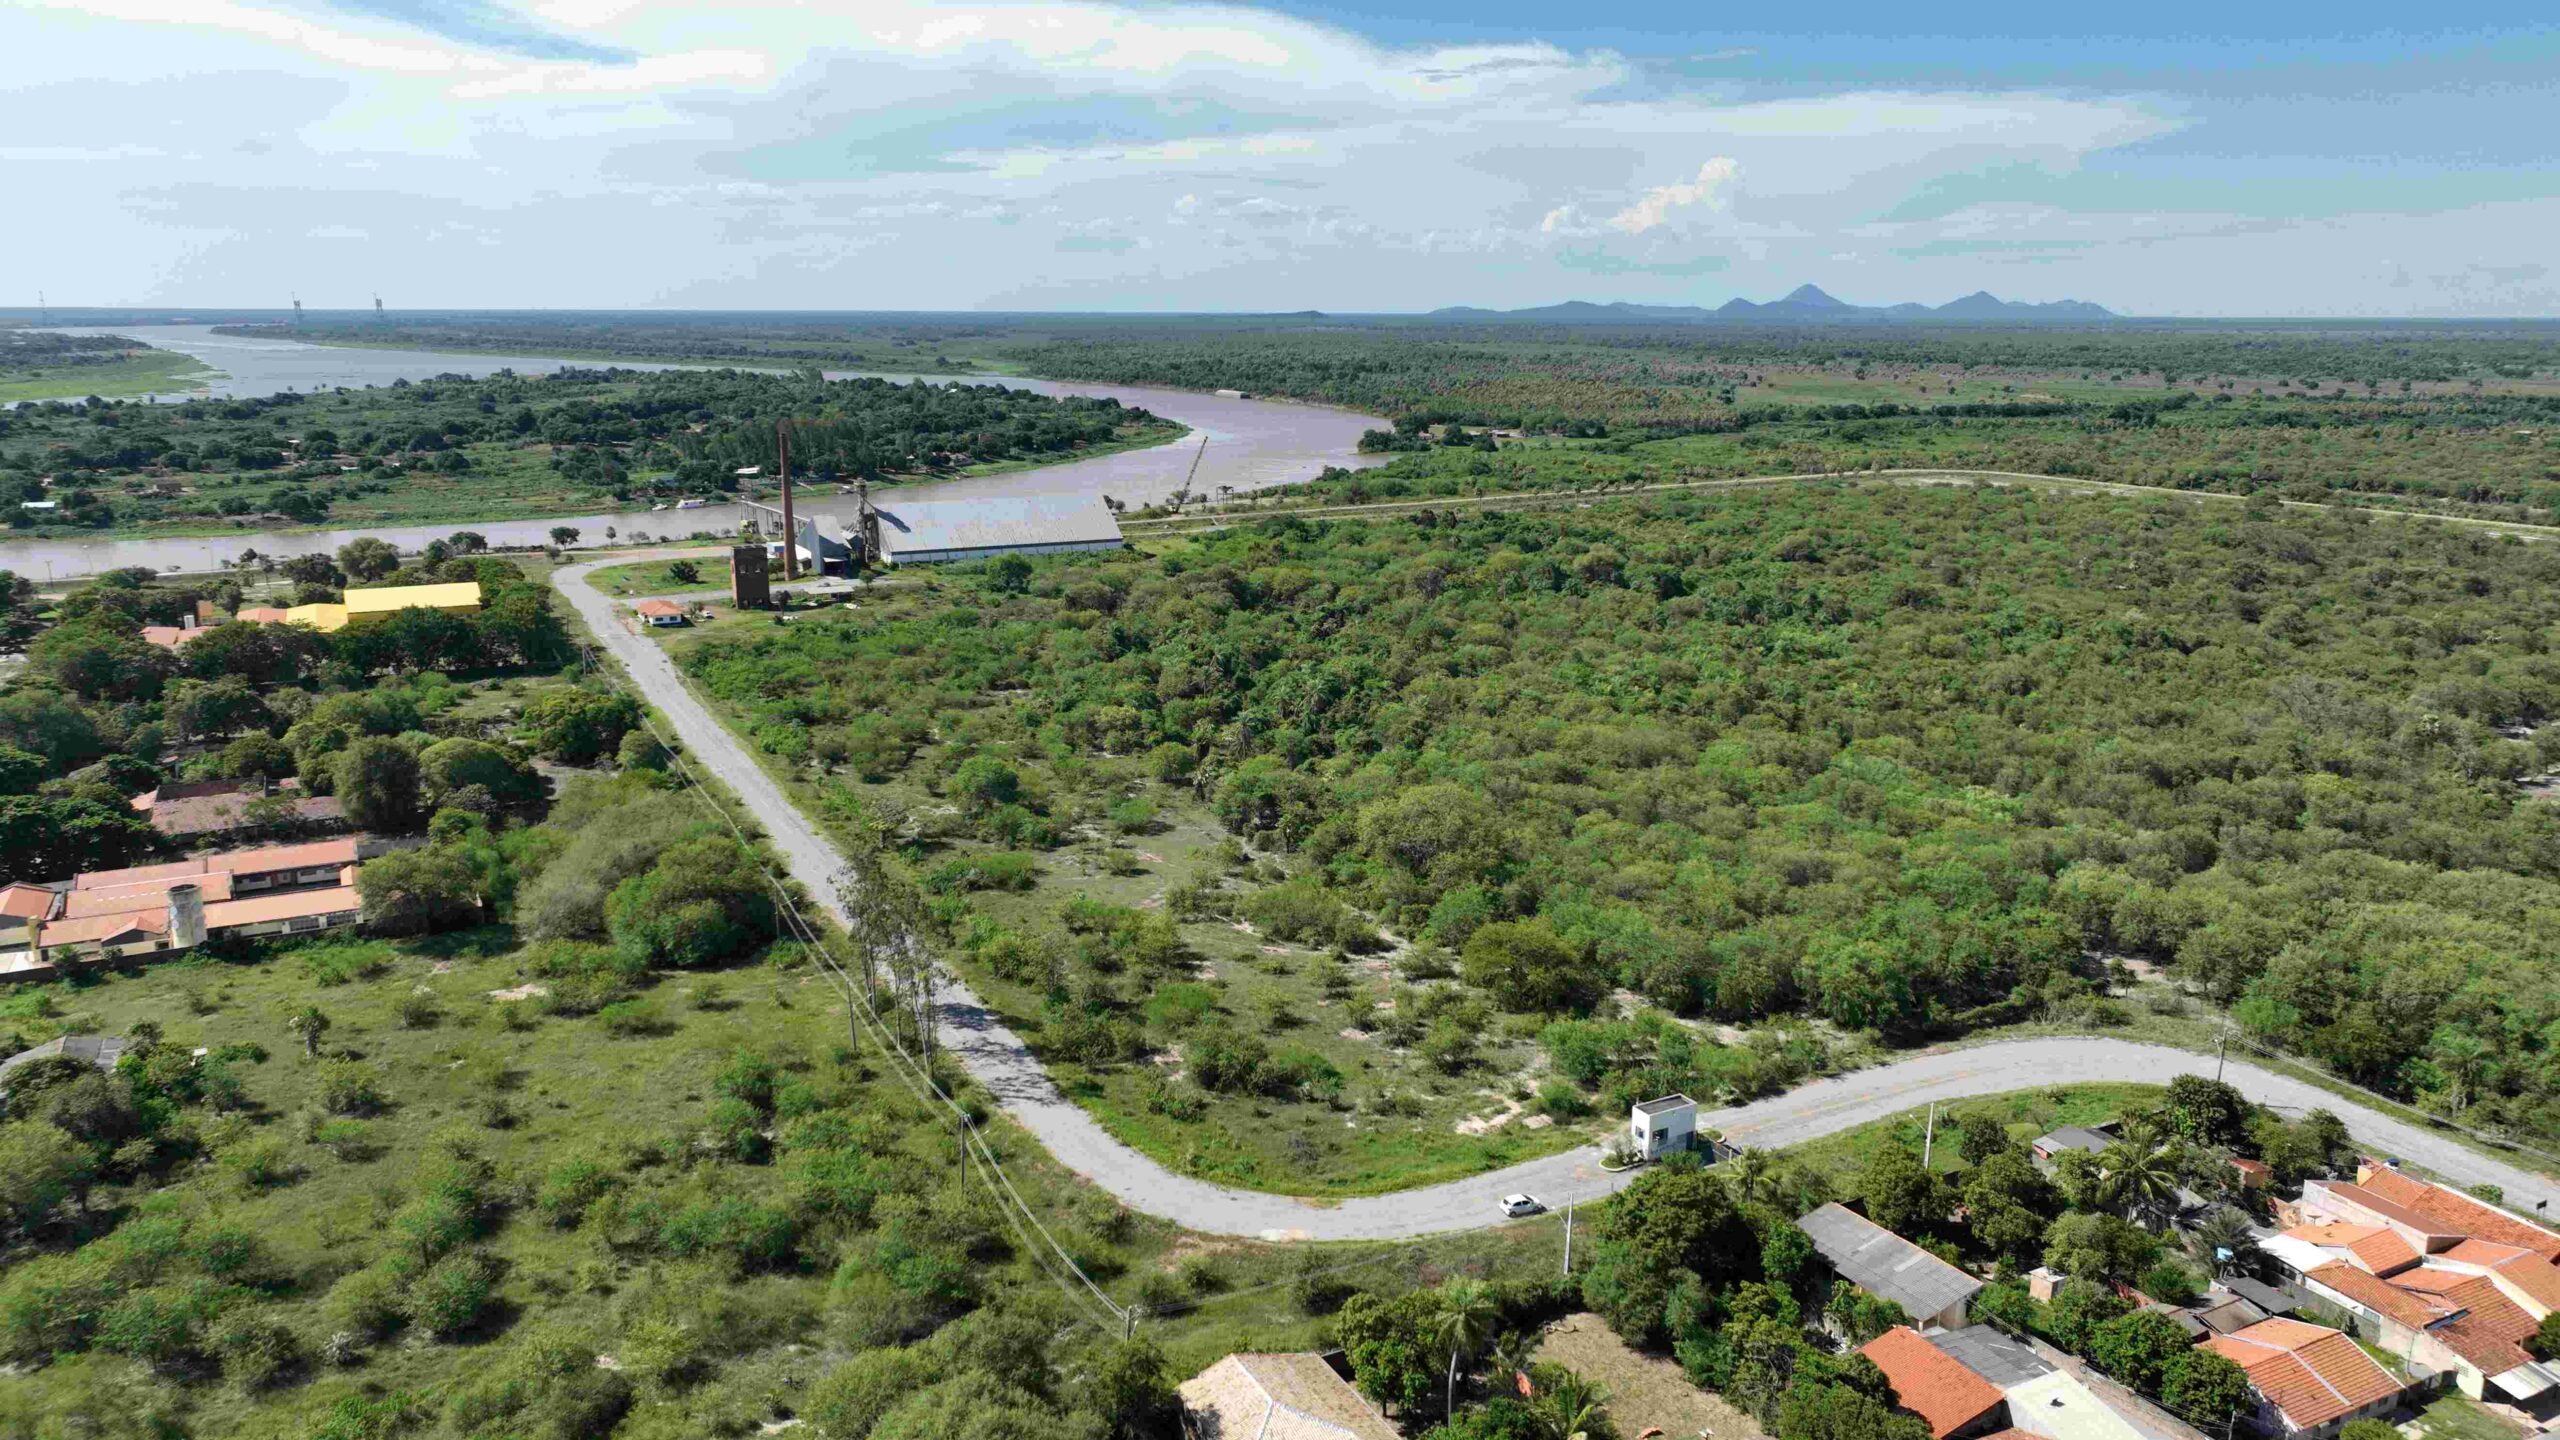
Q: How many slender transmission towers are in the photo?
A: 3